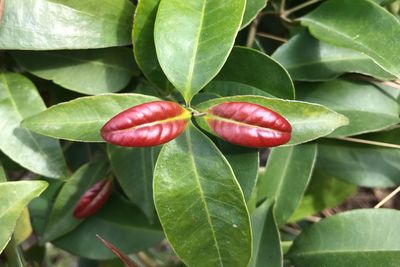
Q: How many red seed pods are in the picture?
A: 3